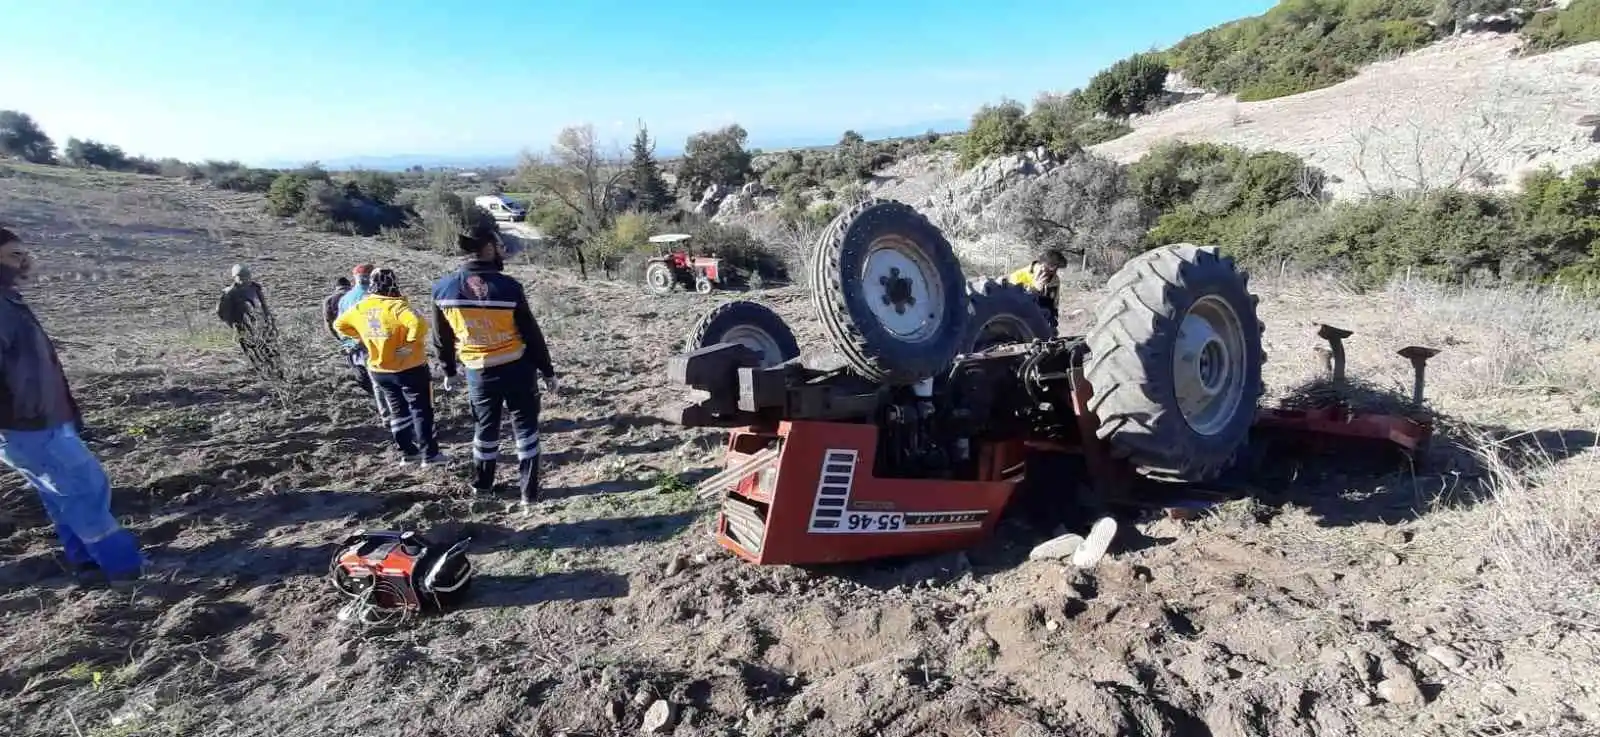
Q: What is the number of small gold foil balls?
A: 0